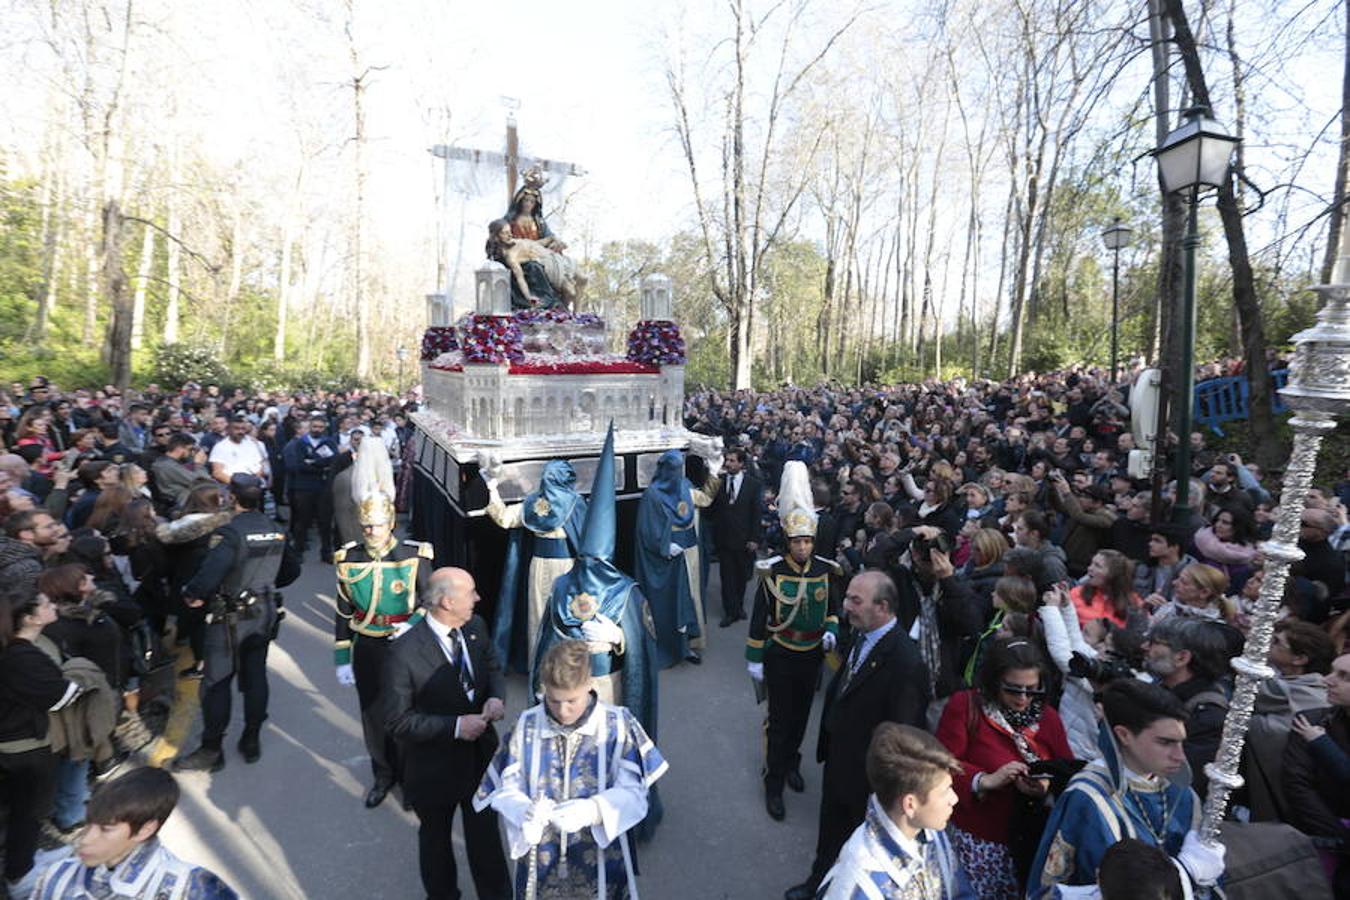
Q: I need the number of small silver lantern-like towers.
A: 3